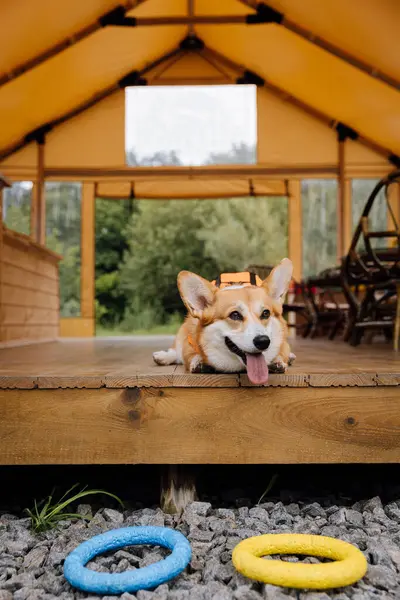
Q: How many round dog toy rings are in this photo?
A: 2